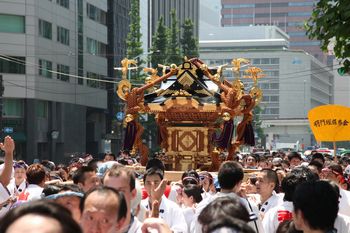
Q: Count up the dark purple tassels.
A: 3